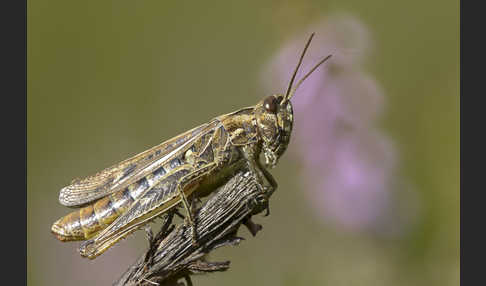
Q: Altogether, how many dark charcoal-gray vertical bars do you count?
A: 2